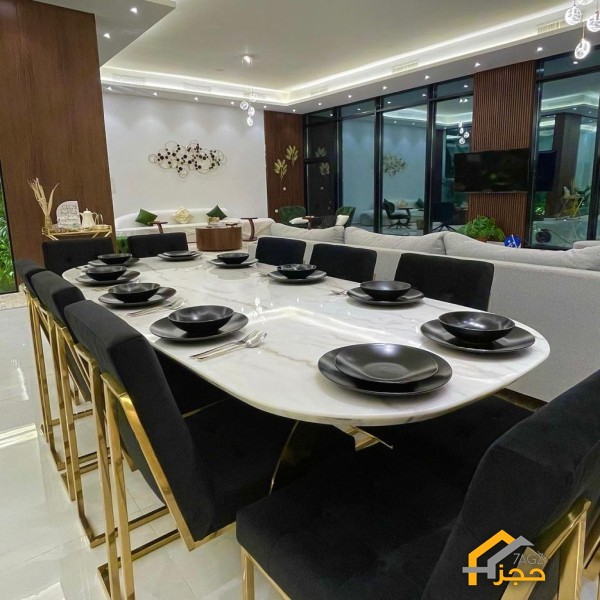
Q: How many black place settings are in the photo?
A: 10